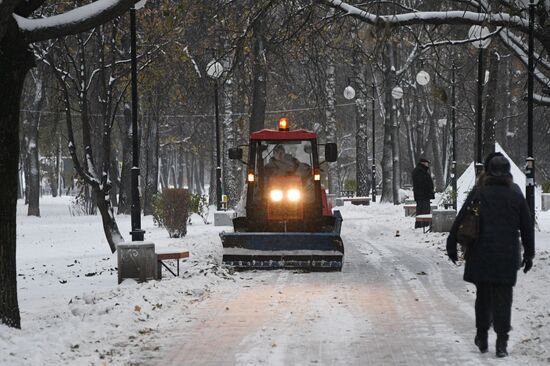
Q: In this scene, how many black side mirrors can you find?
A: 2